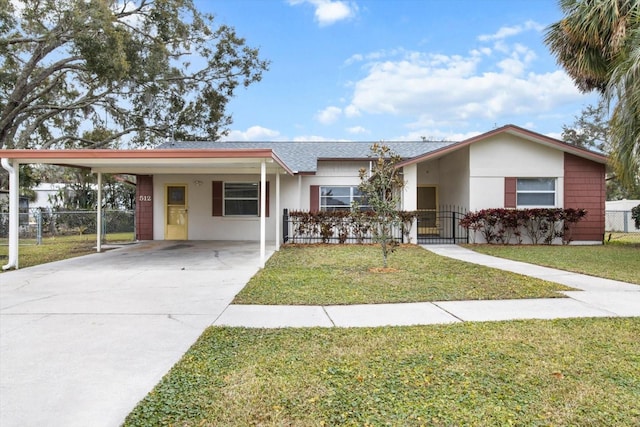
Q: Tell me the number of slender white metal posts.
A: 4